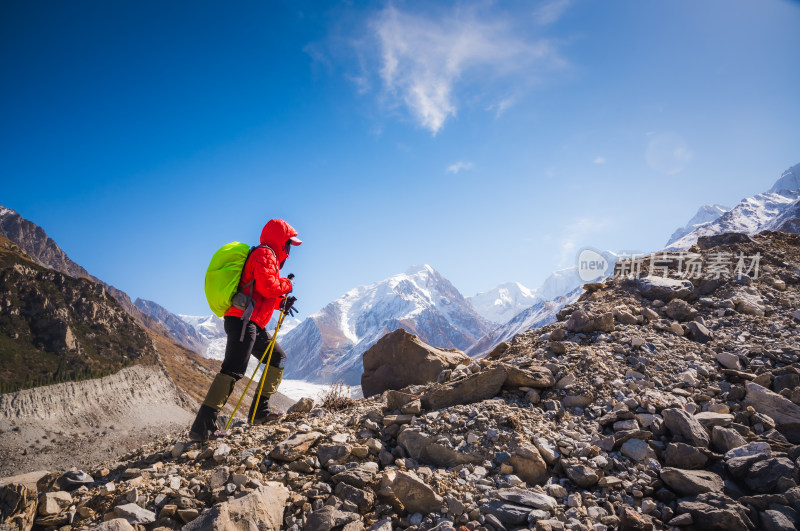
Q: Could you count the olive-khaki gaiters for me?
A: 2